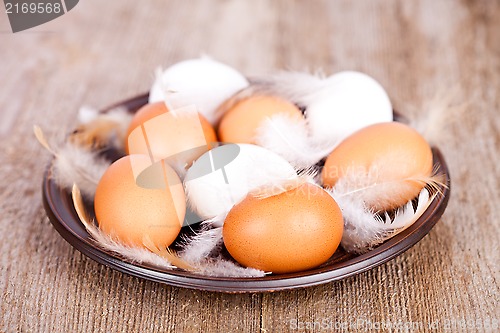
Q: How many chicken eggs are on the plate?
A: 8